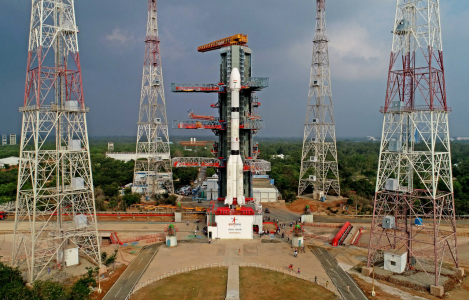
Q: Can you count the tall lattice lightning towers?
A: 4